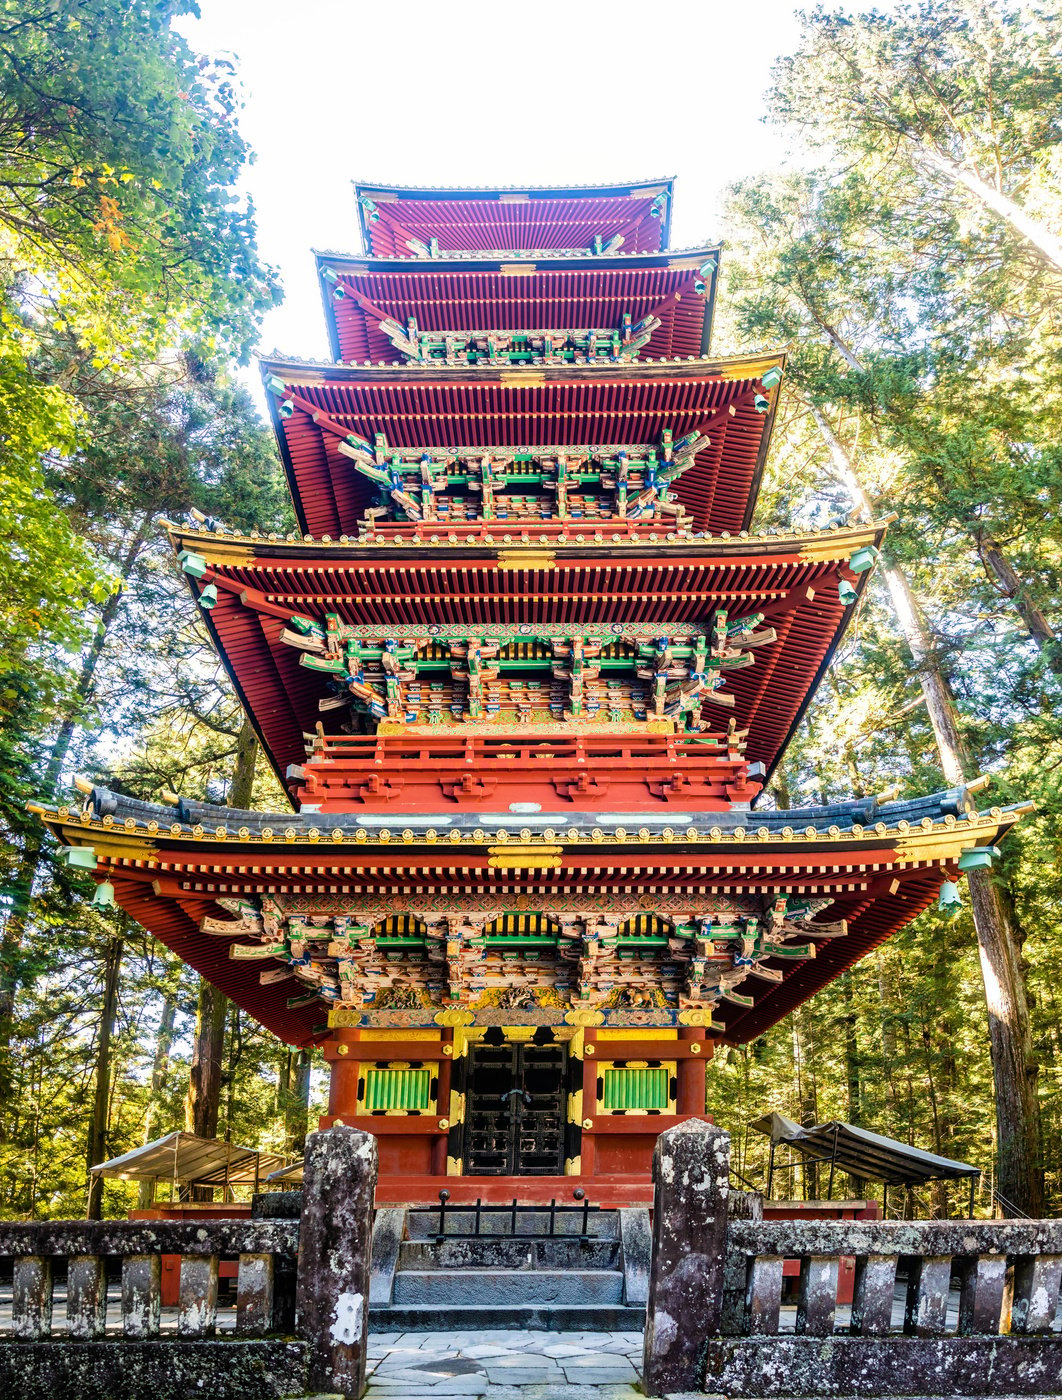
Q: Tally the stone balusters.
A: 11